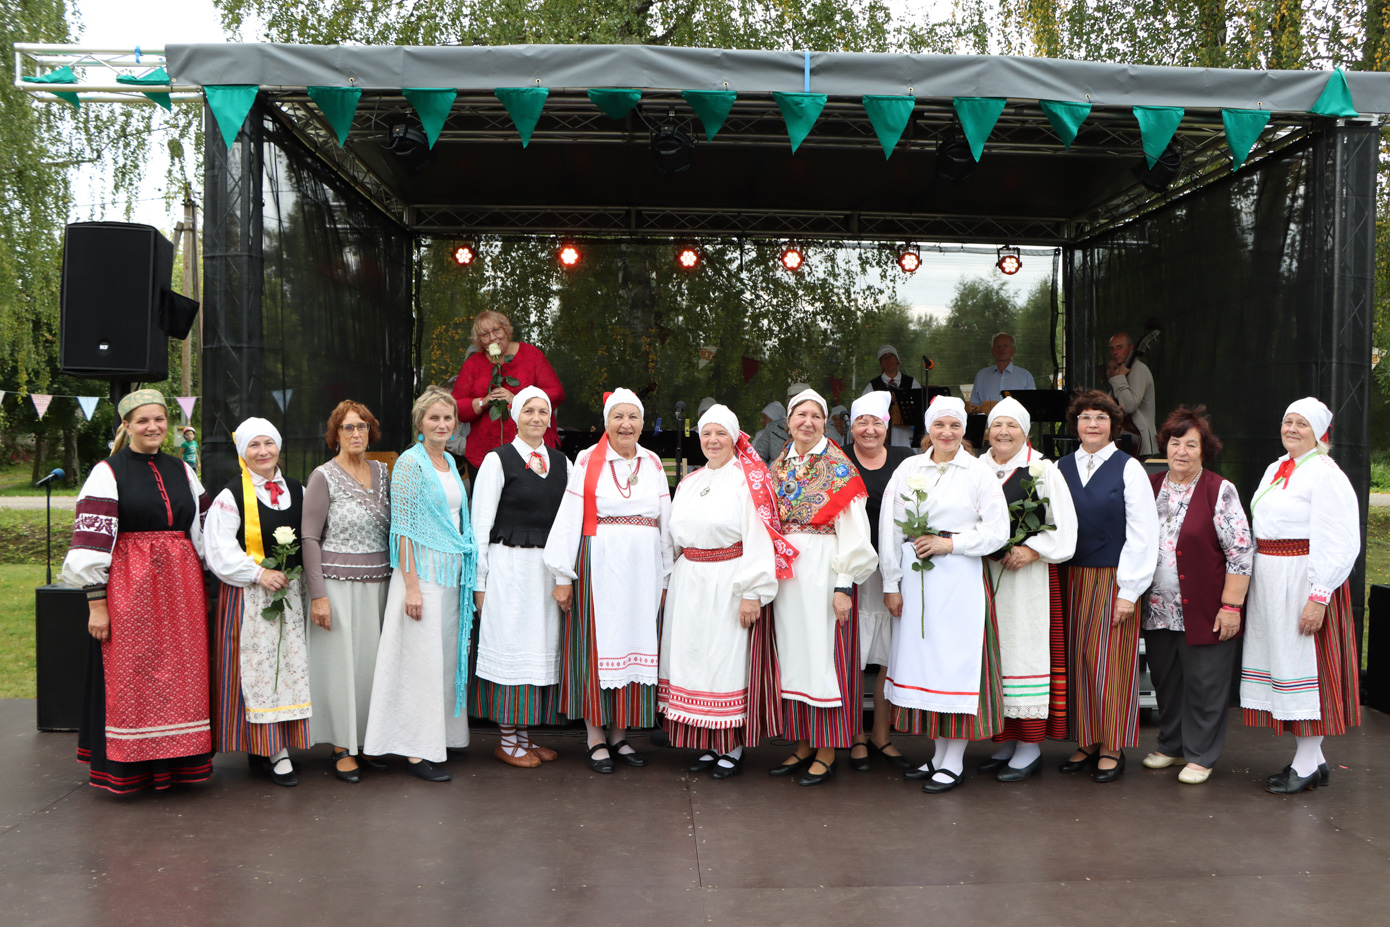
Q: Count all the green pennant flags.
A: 15